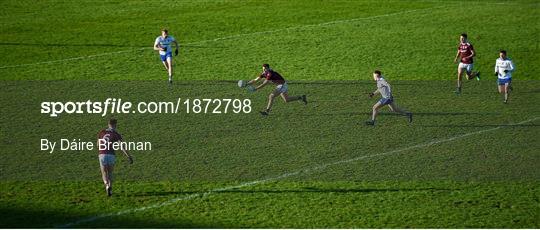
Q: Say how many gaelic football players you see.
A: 6